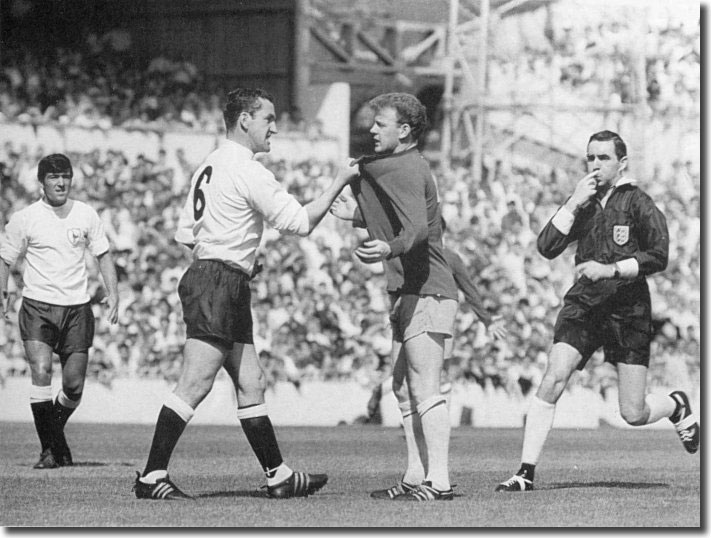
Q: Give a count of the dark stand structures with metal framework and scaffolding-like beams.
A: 1